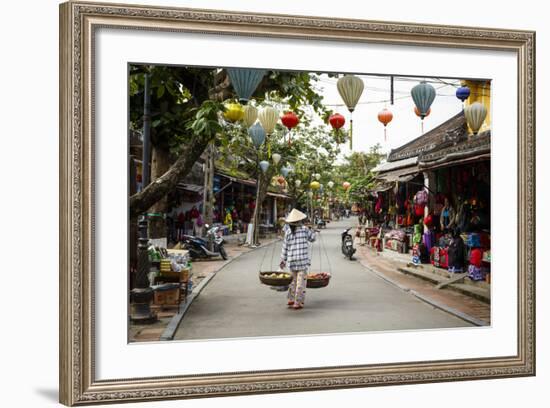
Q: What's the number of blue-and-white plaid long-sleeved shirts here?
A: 1